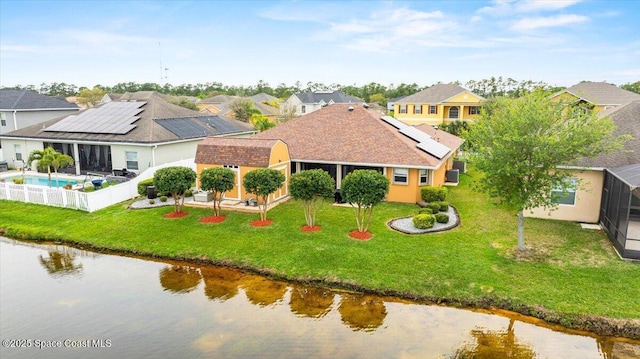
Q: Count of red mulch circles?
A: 5